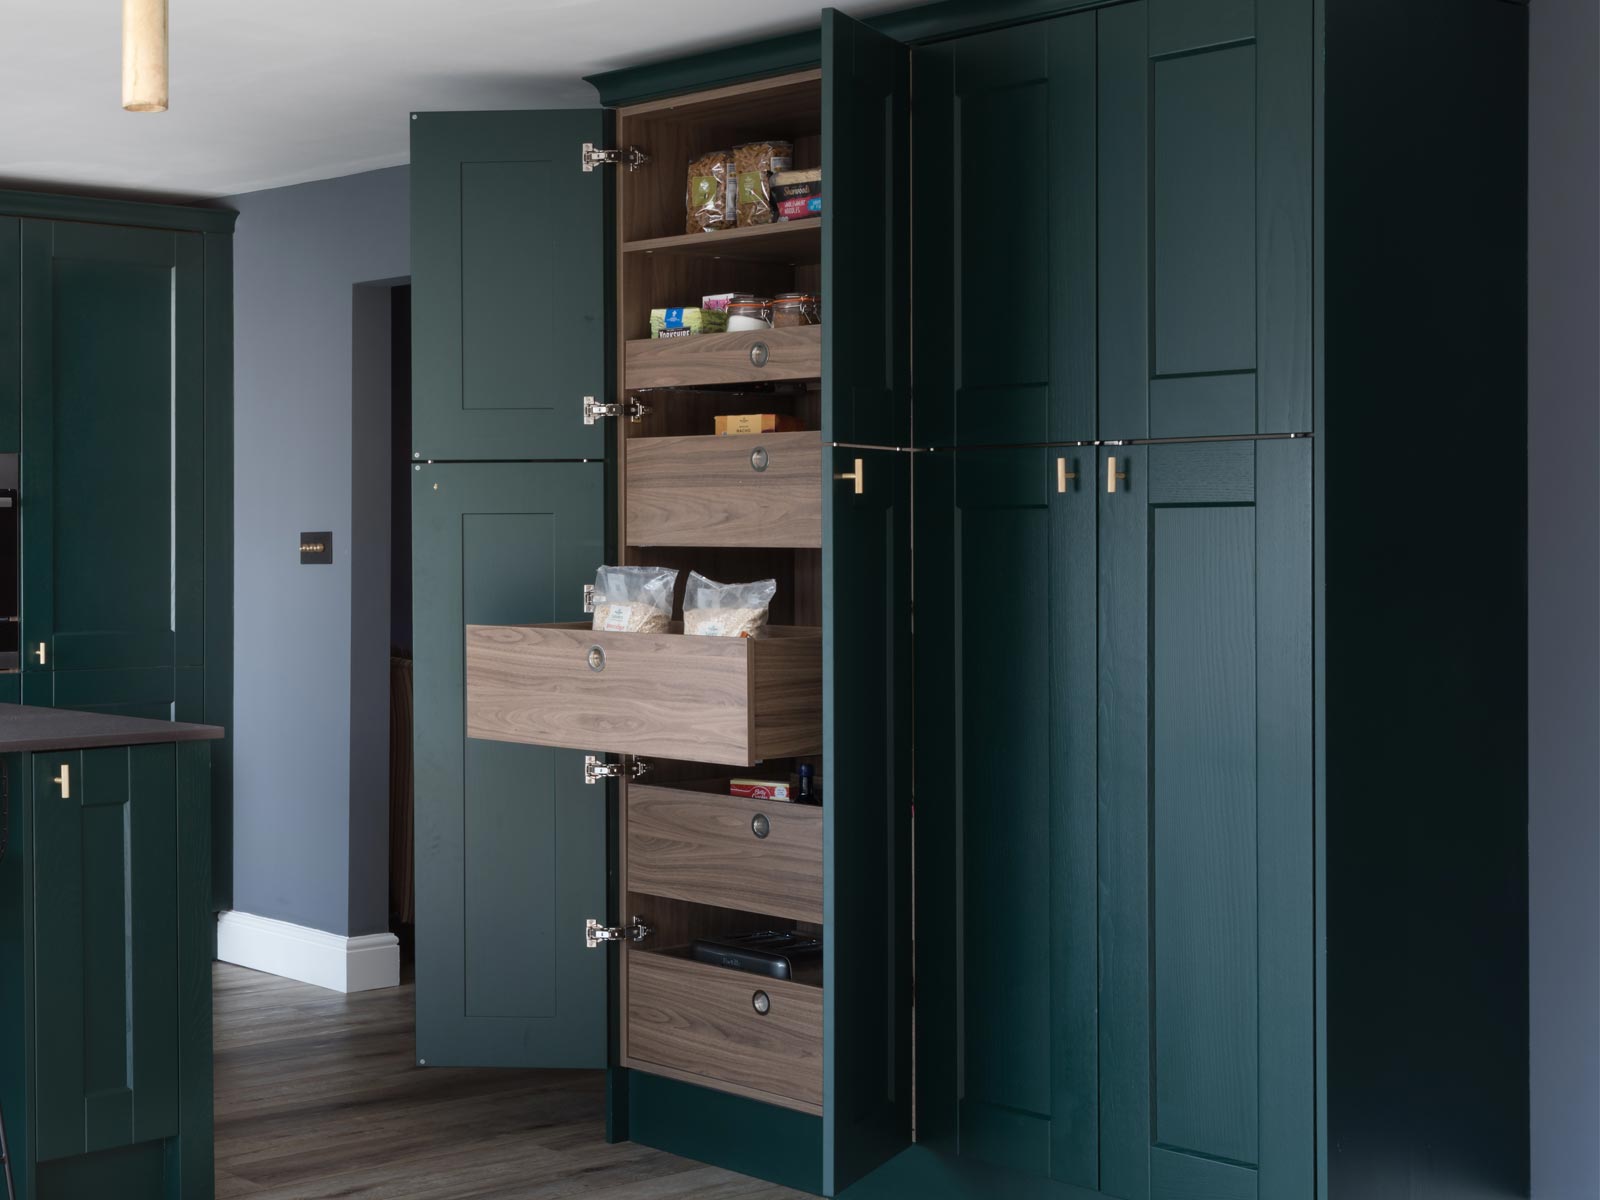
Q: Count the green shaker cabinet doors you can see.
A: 11